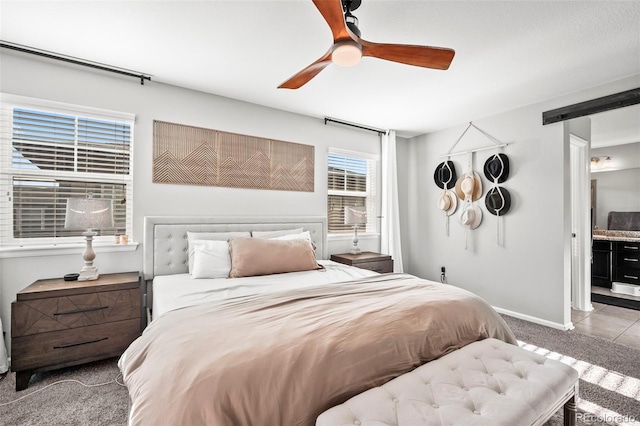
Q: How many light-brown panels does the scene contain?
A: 3